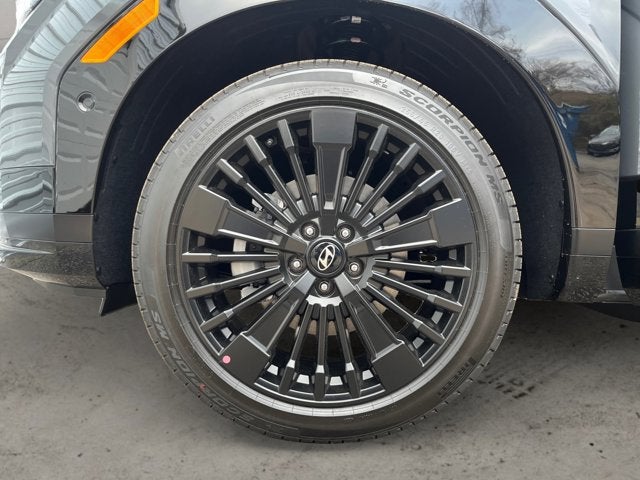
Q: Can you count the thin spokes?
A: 15